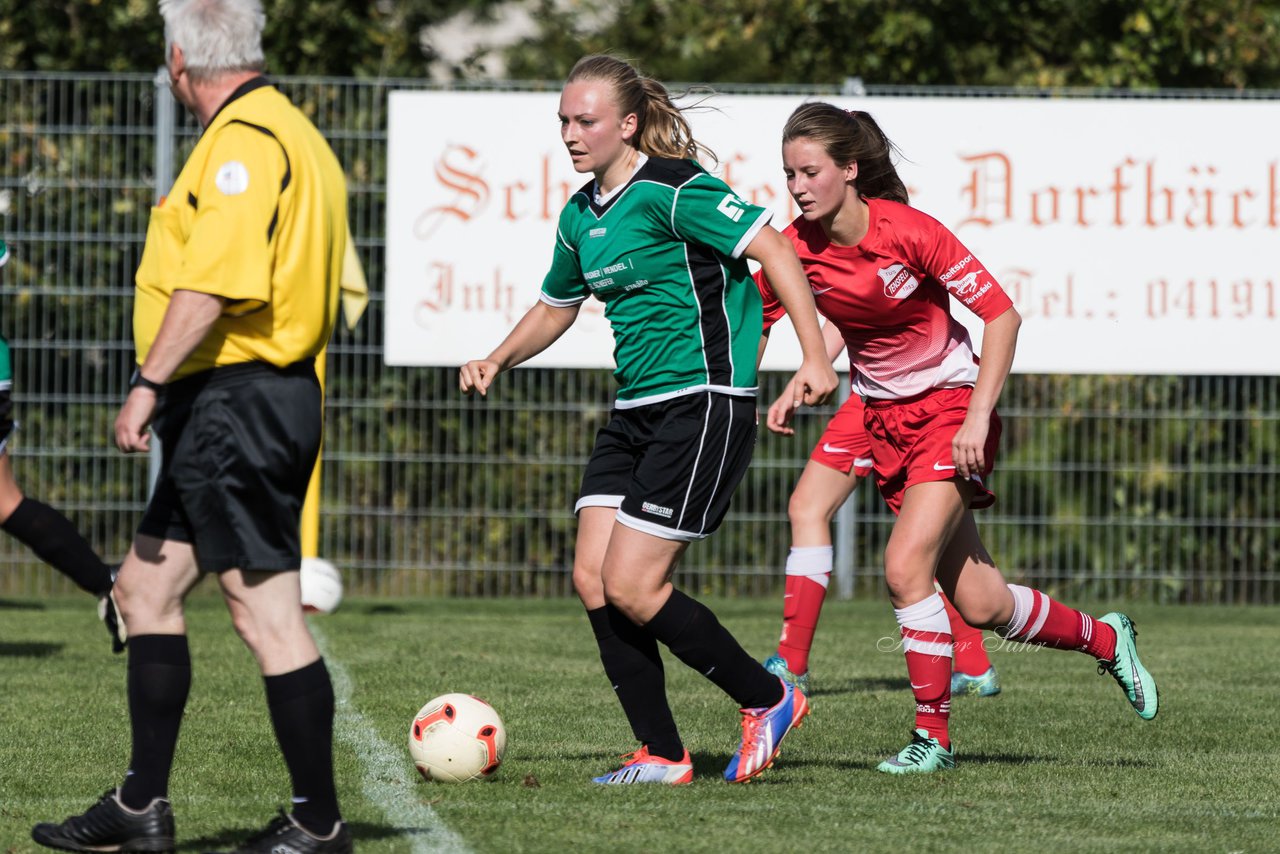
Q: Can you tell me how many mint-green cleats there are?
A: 2